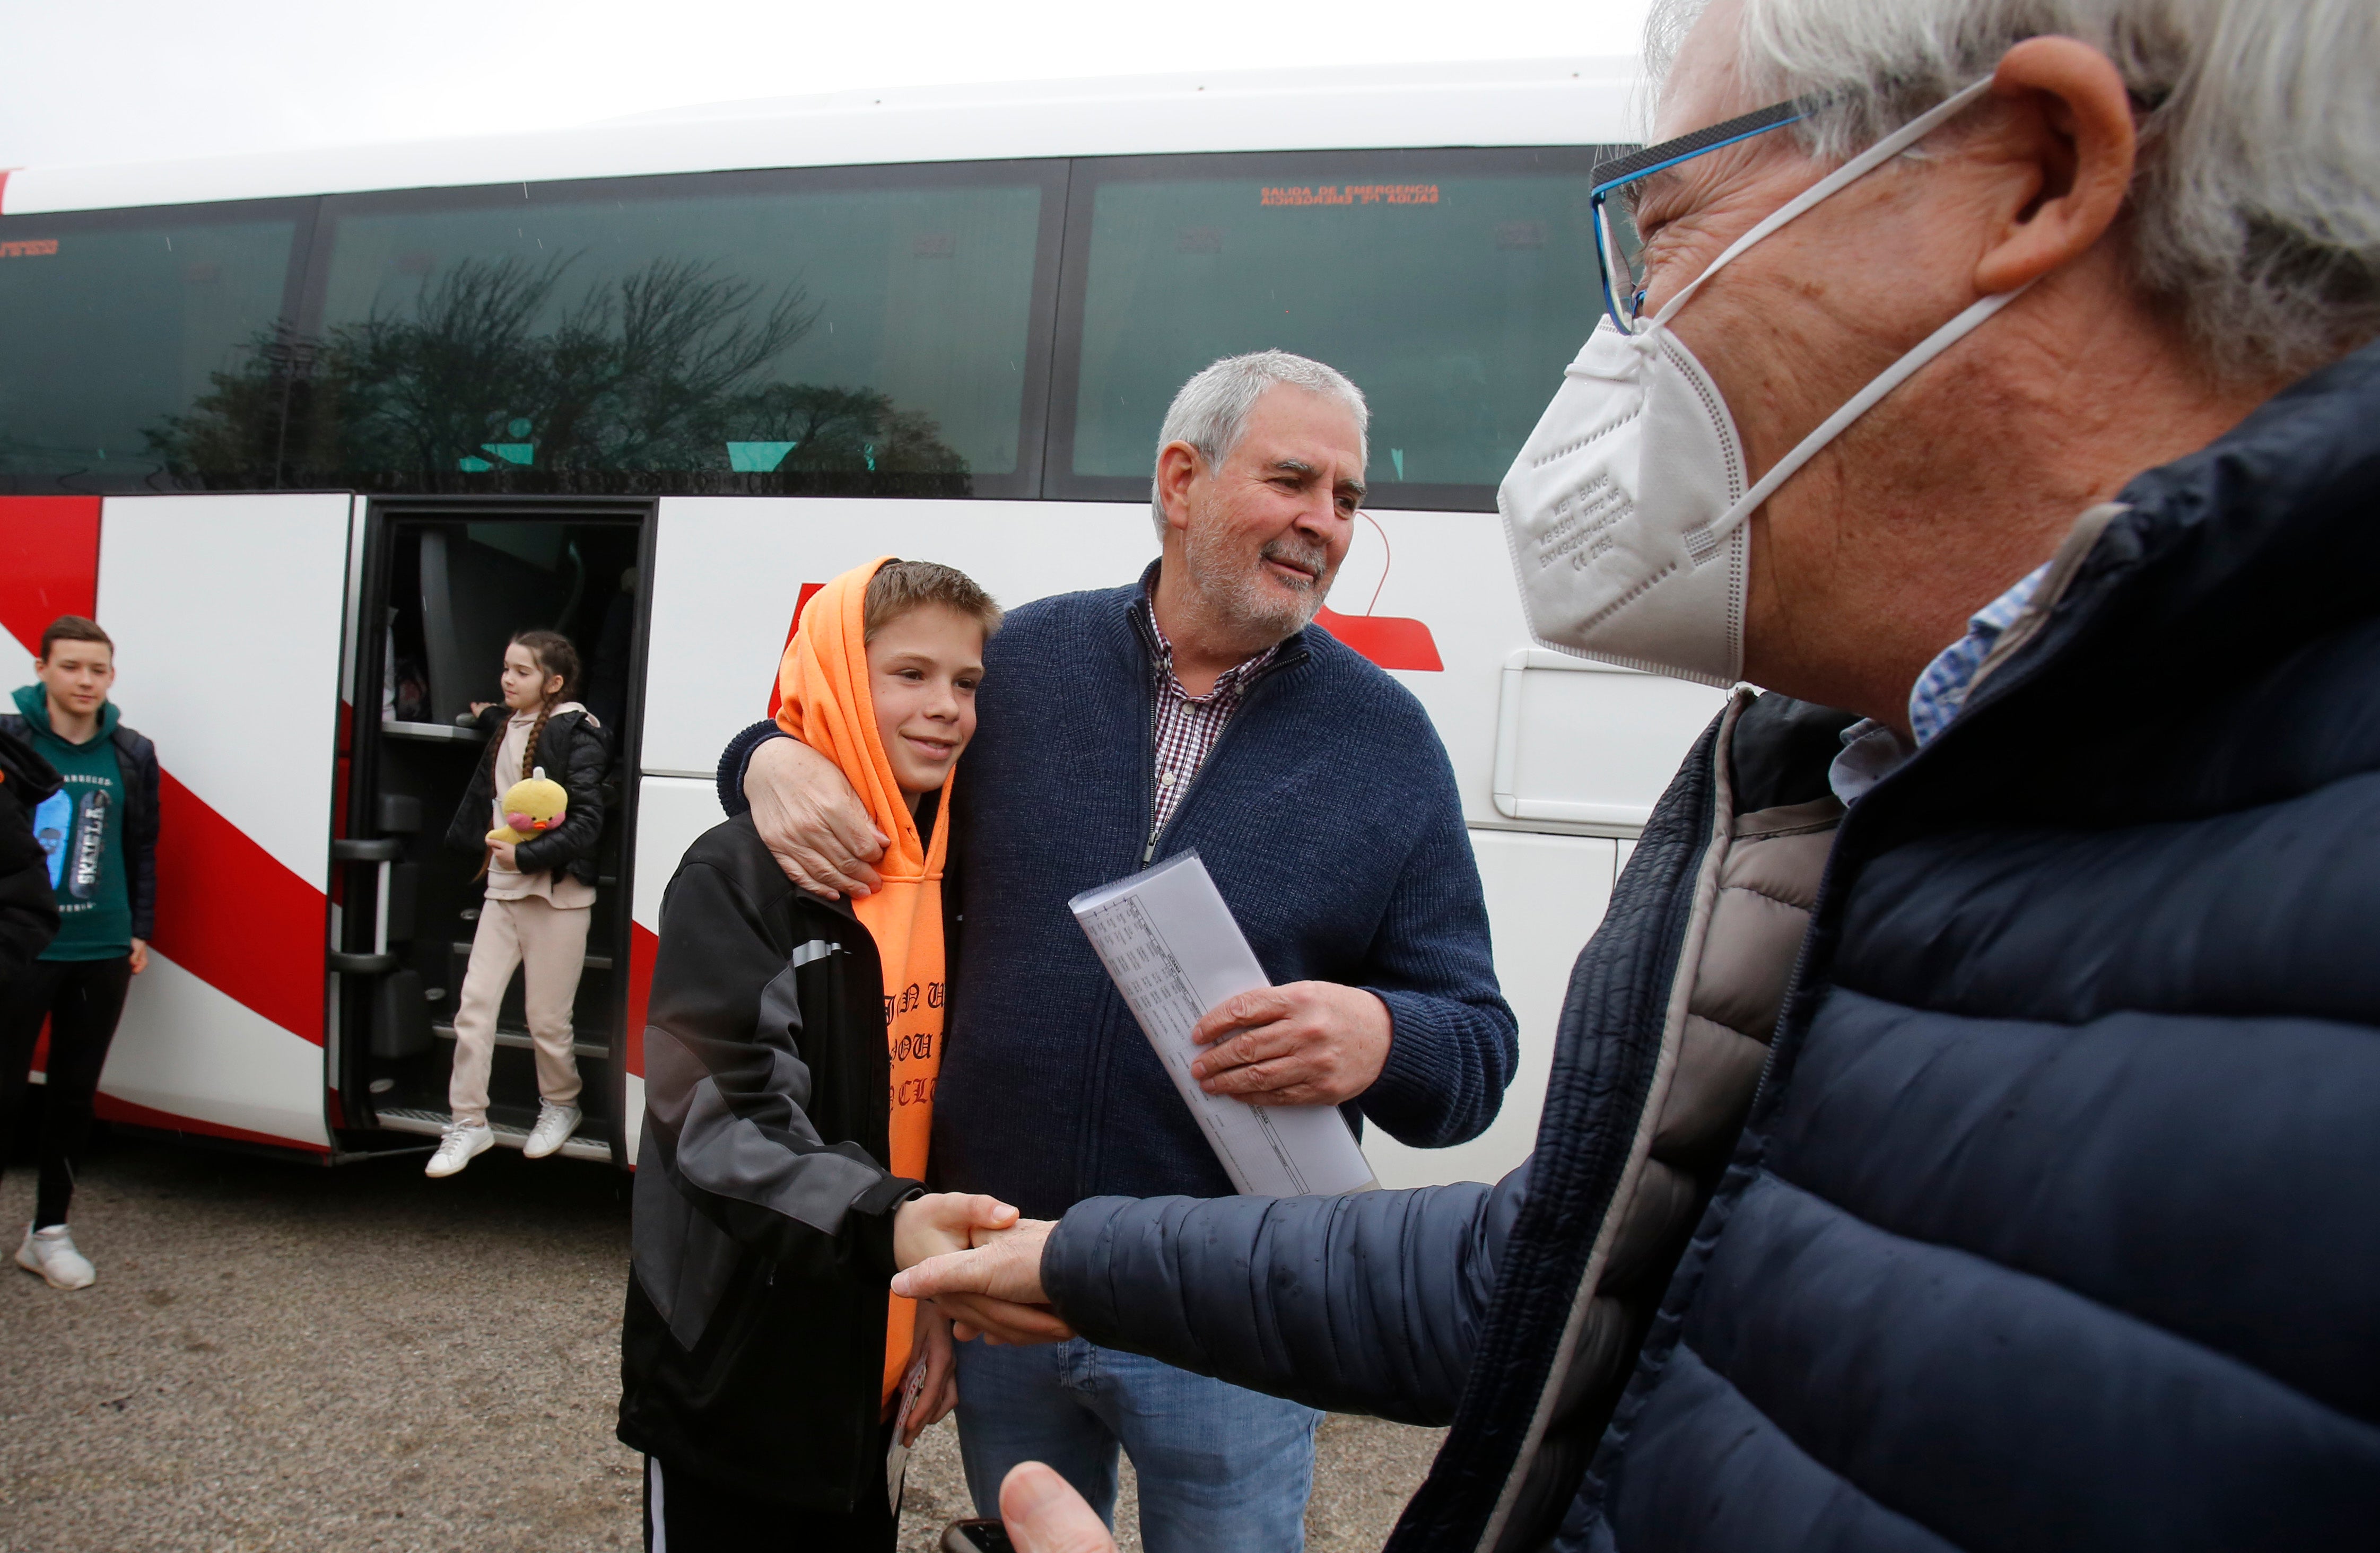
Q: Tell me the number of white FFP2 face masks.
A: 1